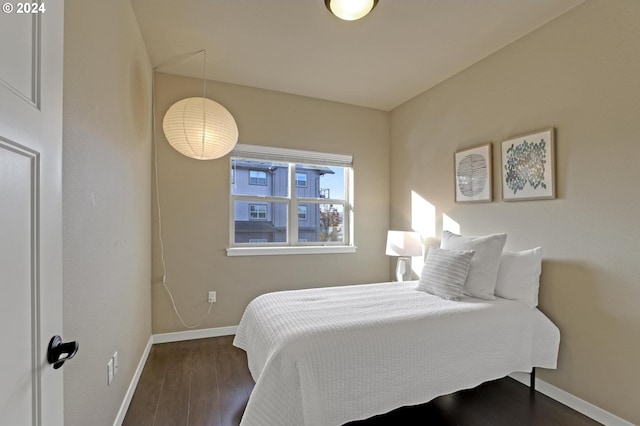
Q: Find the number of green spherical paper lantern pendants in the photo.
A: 0